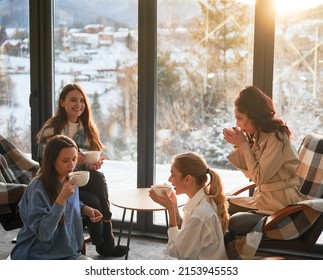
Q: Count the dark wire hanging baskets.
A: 0